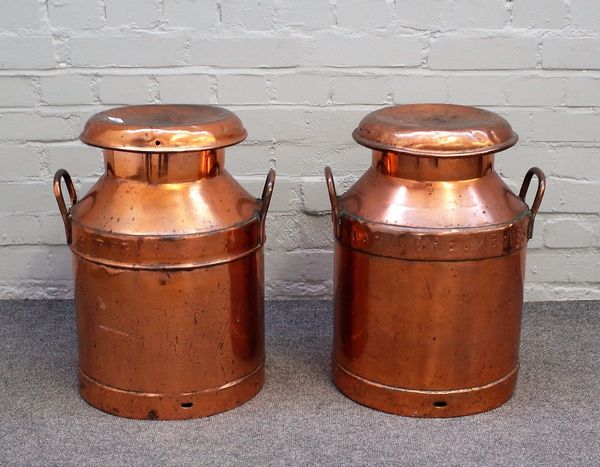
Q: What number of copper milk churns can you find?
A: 2